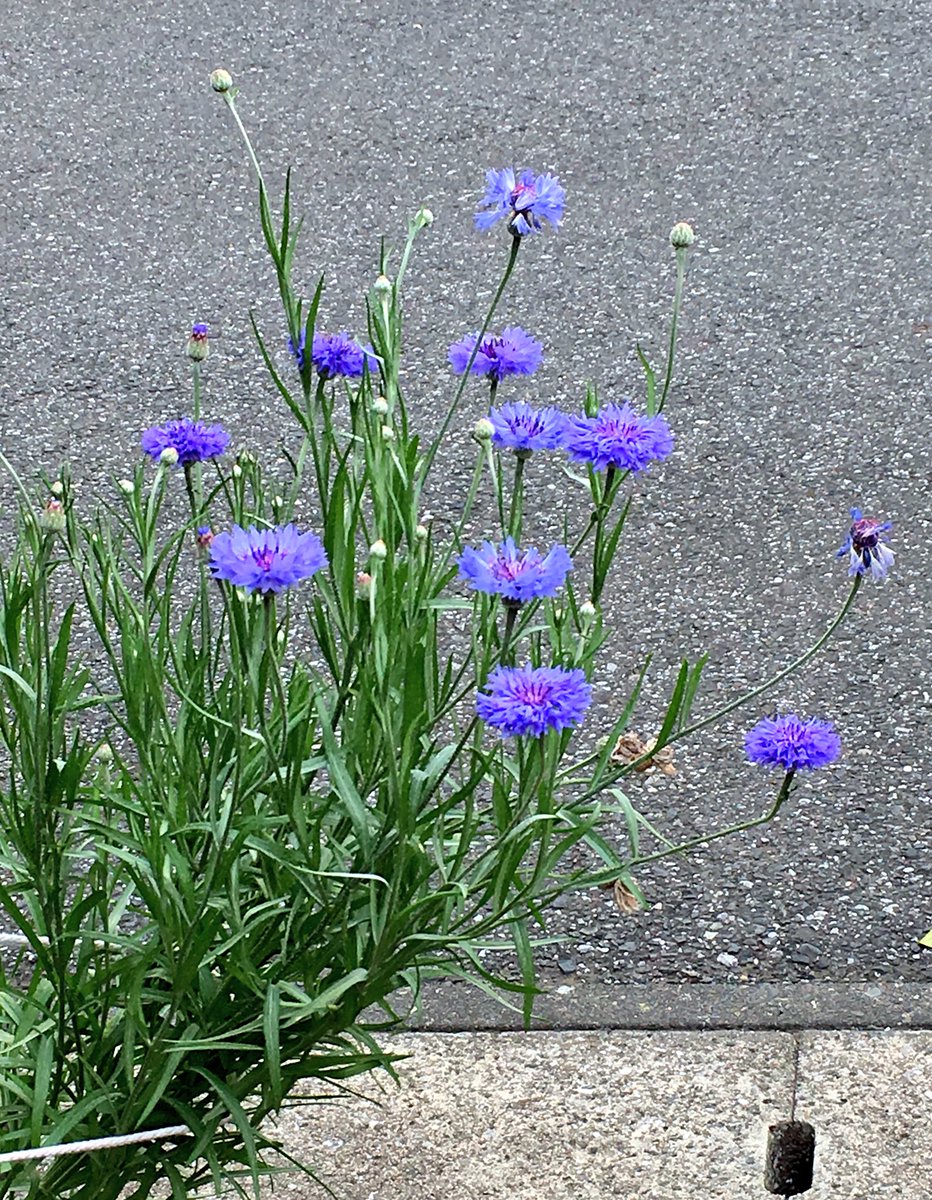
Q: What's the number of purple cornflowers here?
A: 11